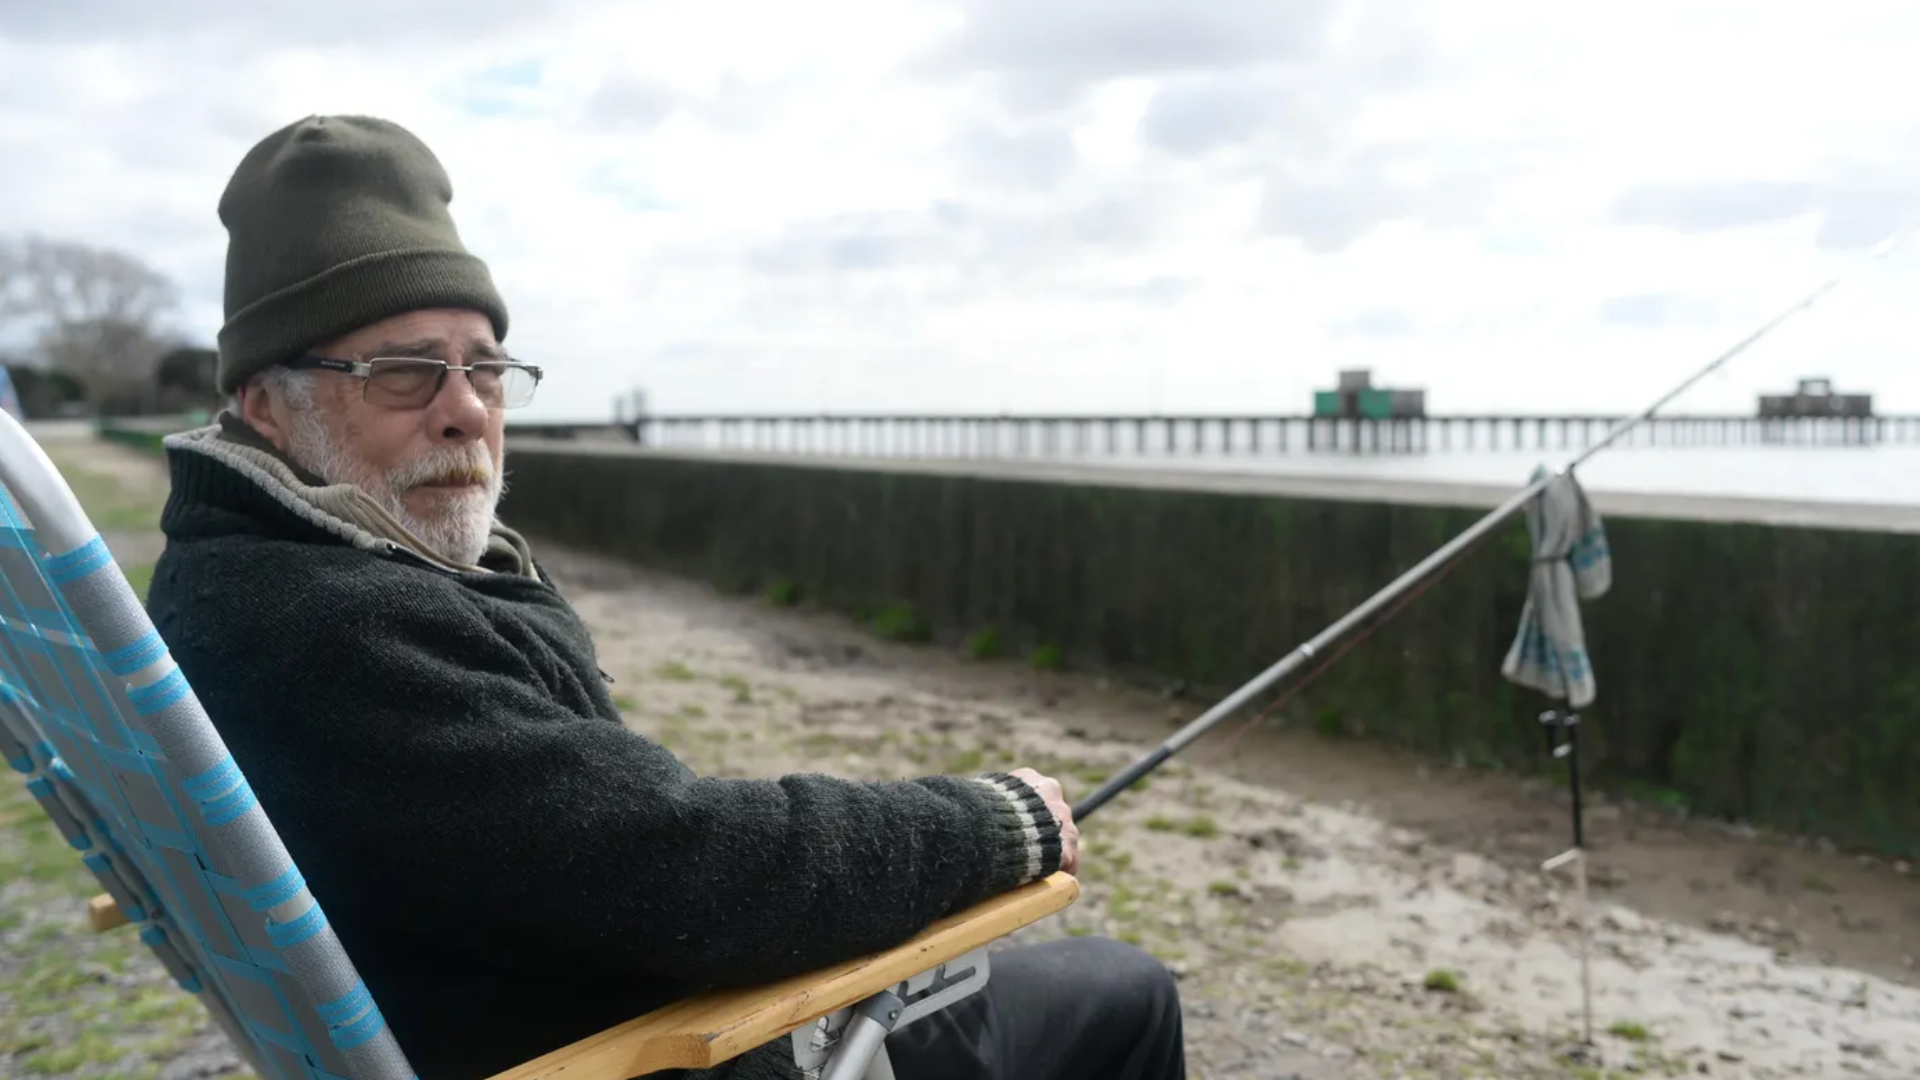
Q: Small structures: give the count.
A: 2